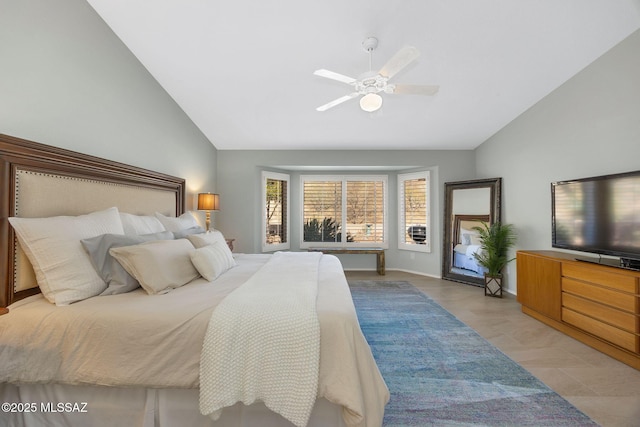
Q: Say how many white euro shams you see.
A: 3